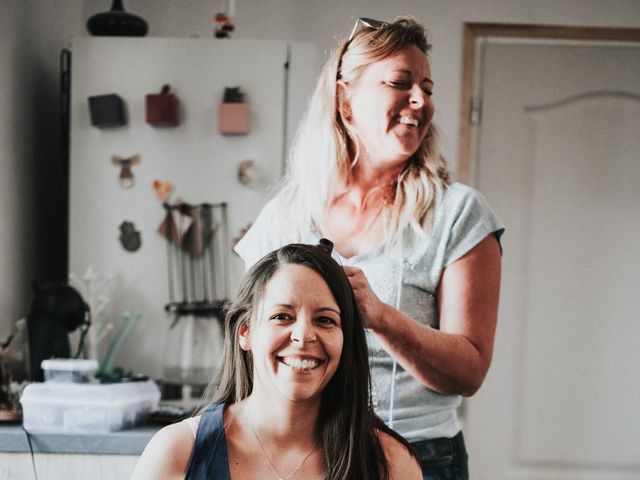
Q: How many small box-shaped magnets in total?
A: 3